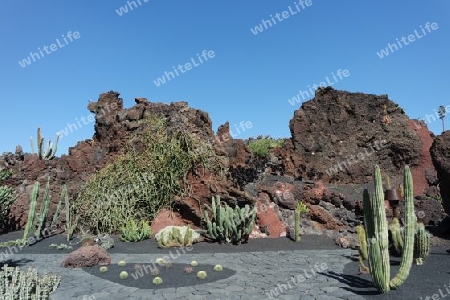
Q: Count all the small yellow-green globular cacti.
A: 8